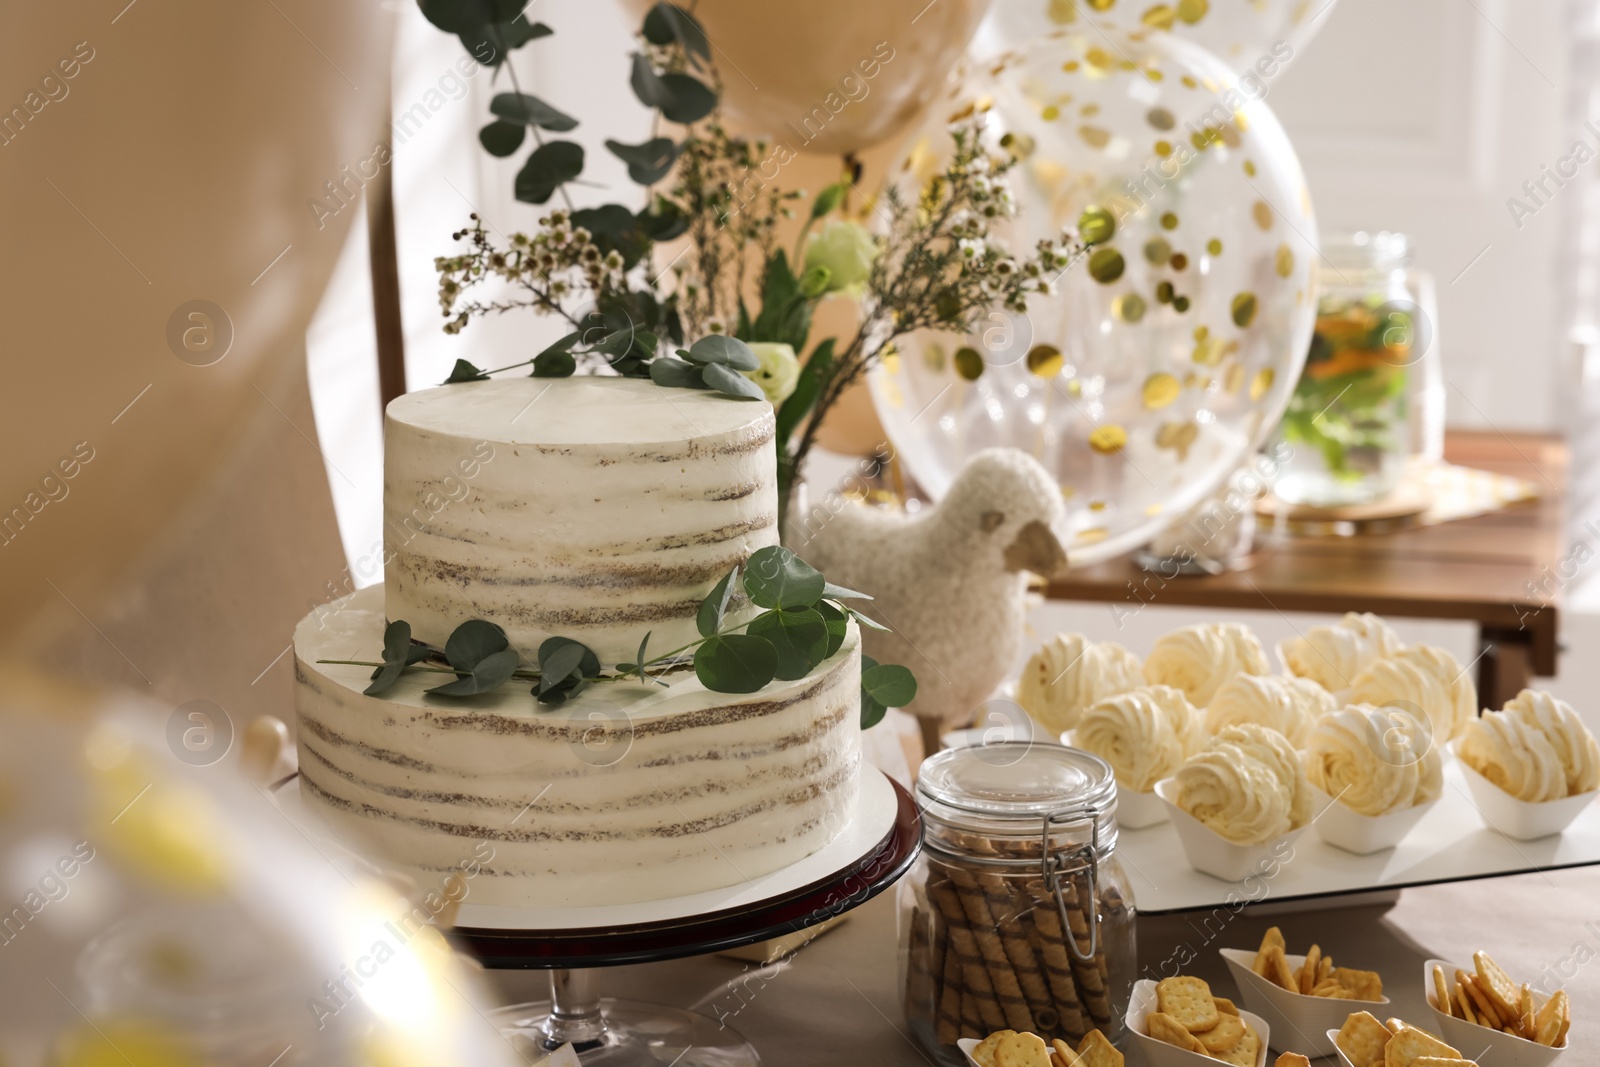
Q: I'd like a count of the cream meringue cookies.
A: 9